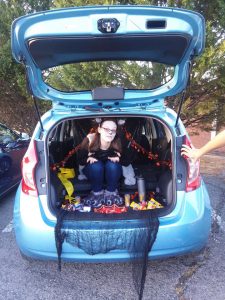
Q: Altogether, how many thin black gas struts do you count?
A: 2